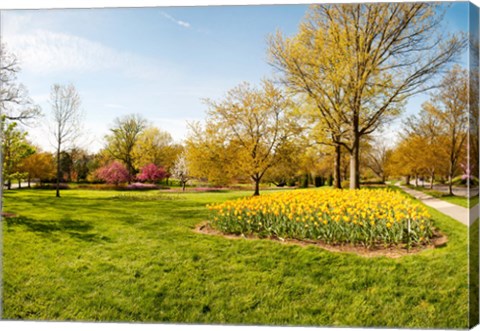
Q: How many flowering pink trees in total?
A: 2